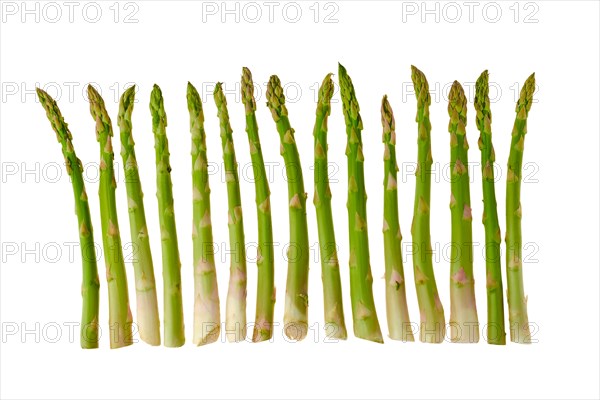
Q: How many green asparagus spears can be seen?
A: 15